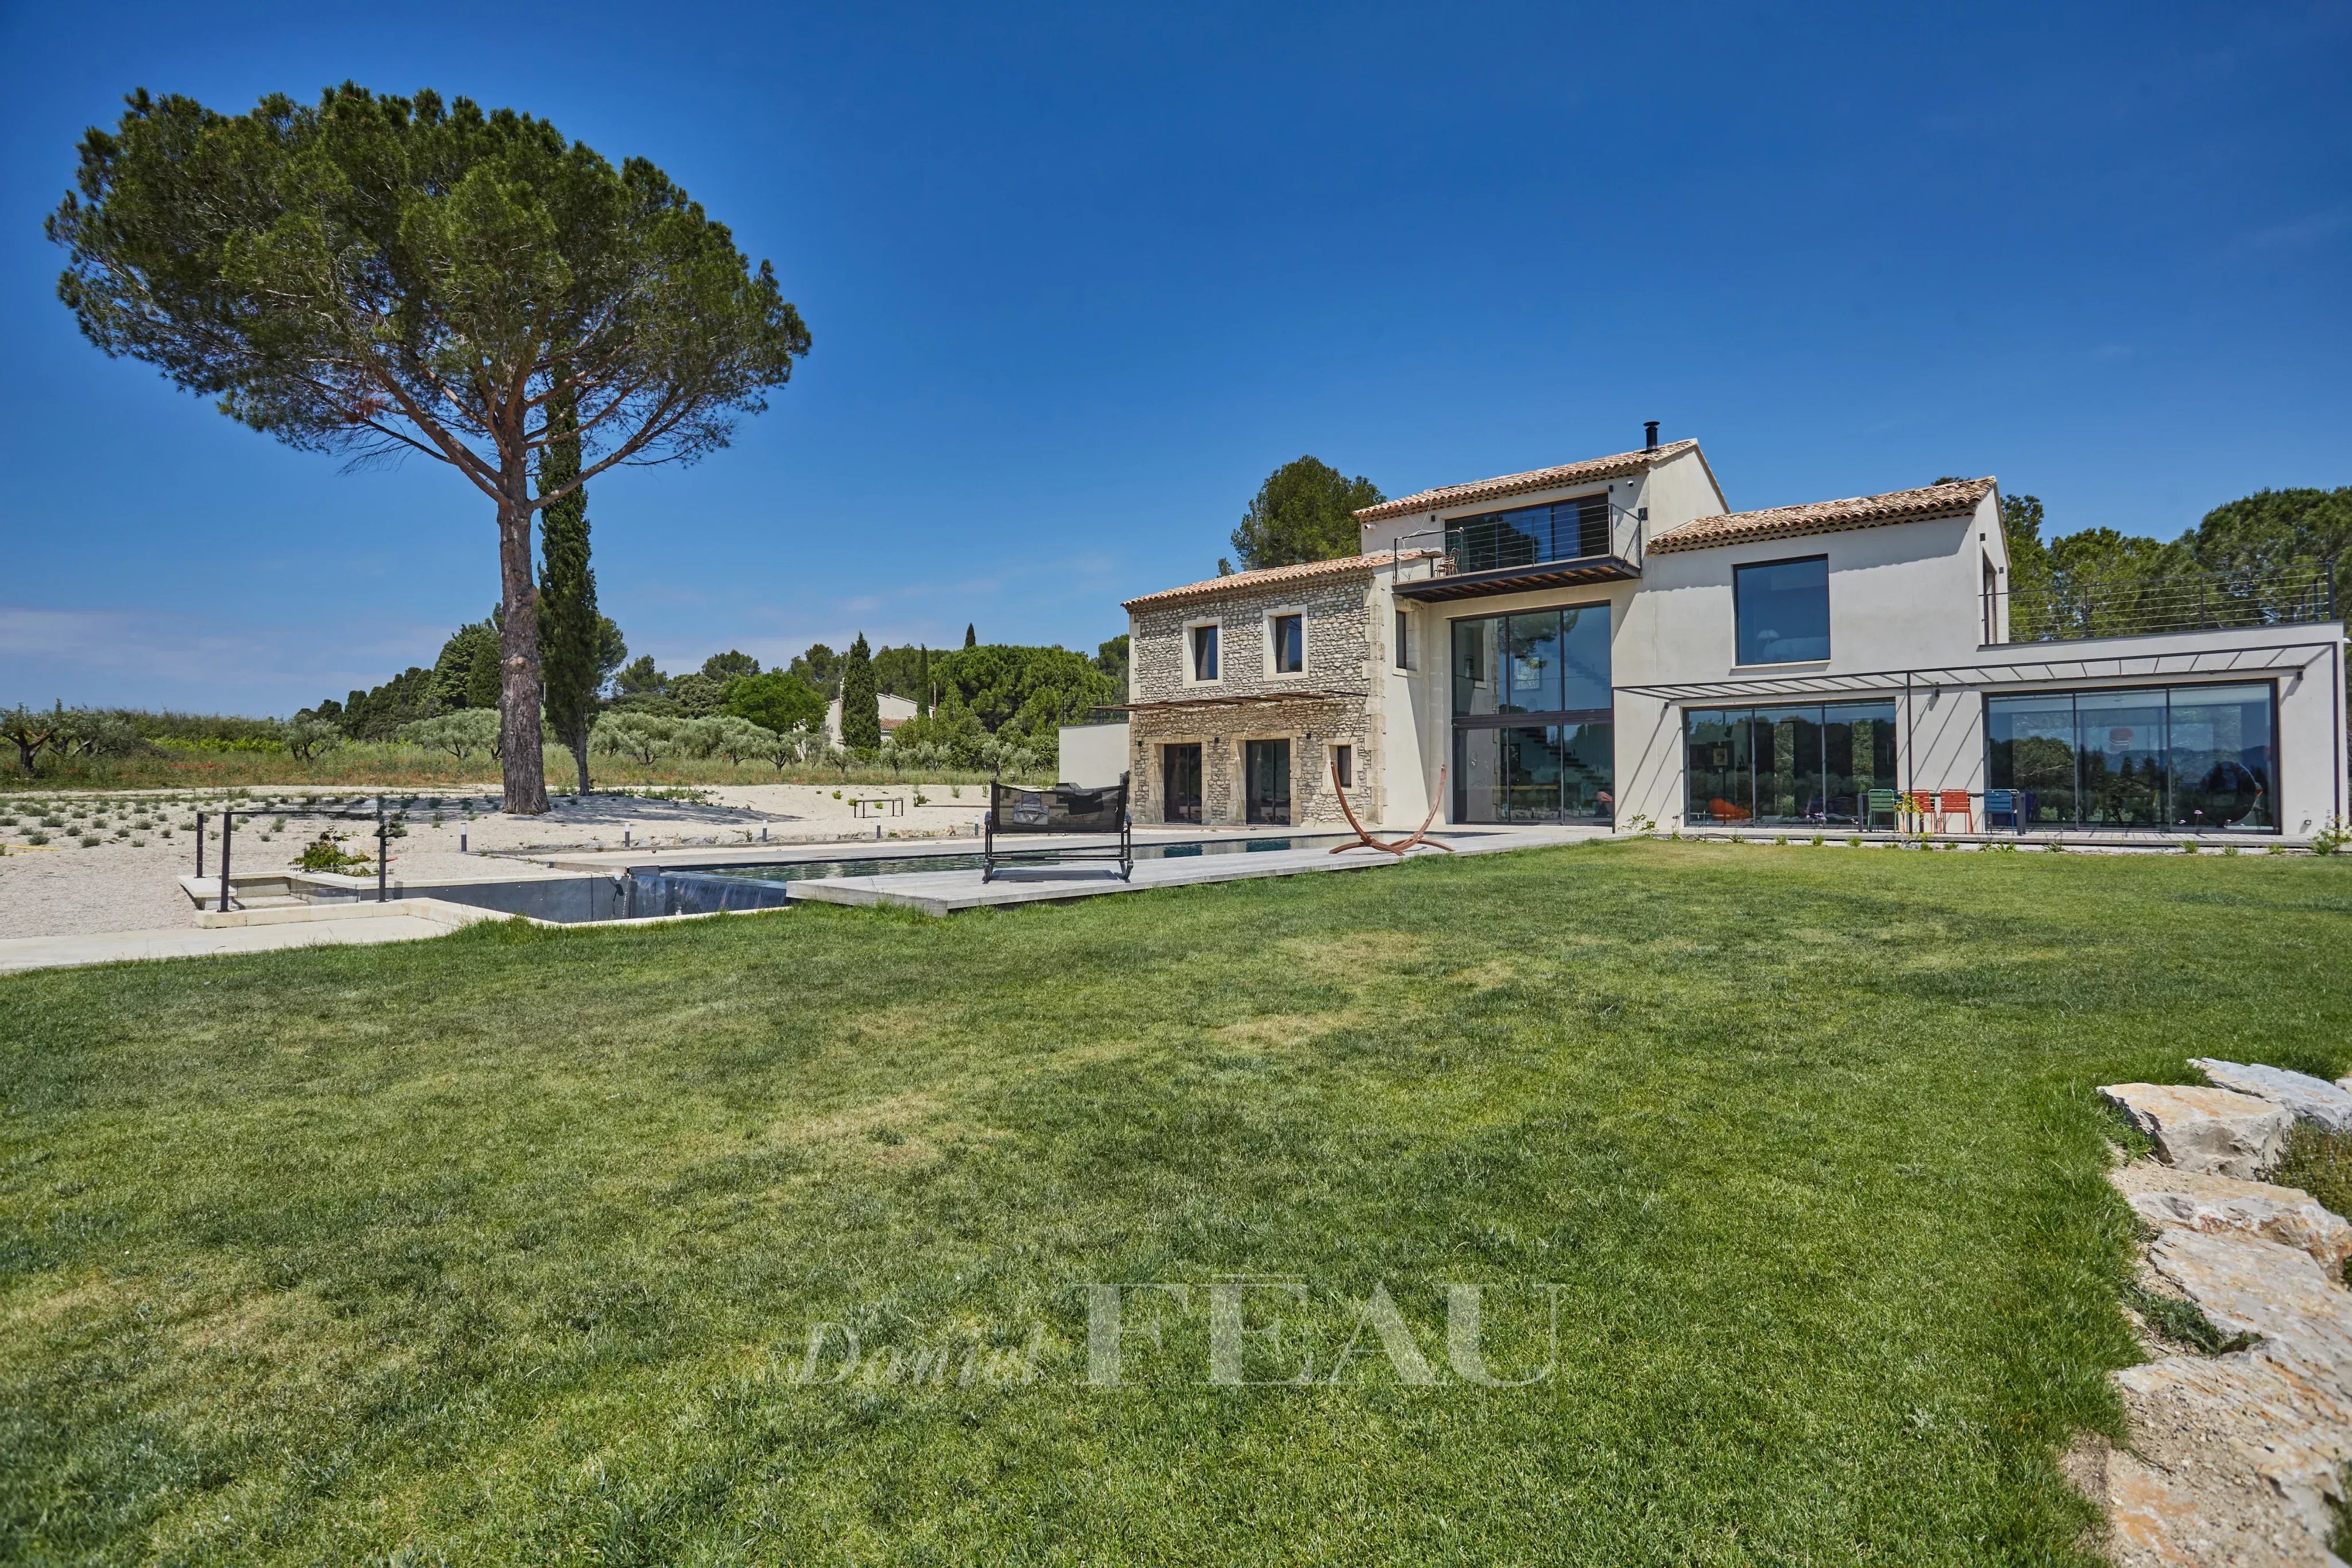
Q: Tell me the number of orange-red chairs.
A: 2